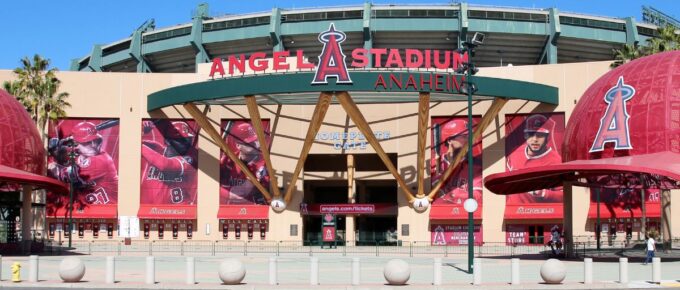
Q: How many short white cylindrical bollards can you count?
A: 13